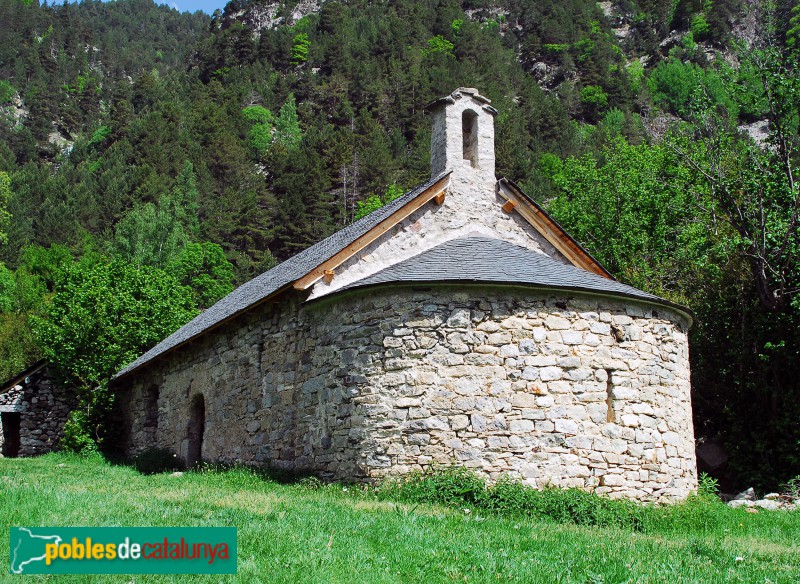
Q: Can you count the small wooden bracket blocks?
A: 3